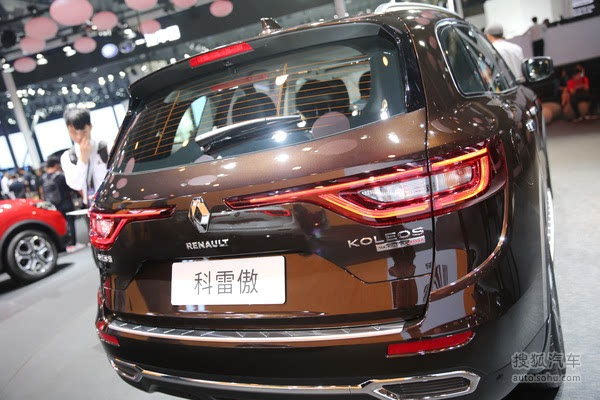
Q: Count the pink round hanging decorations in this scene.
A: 10